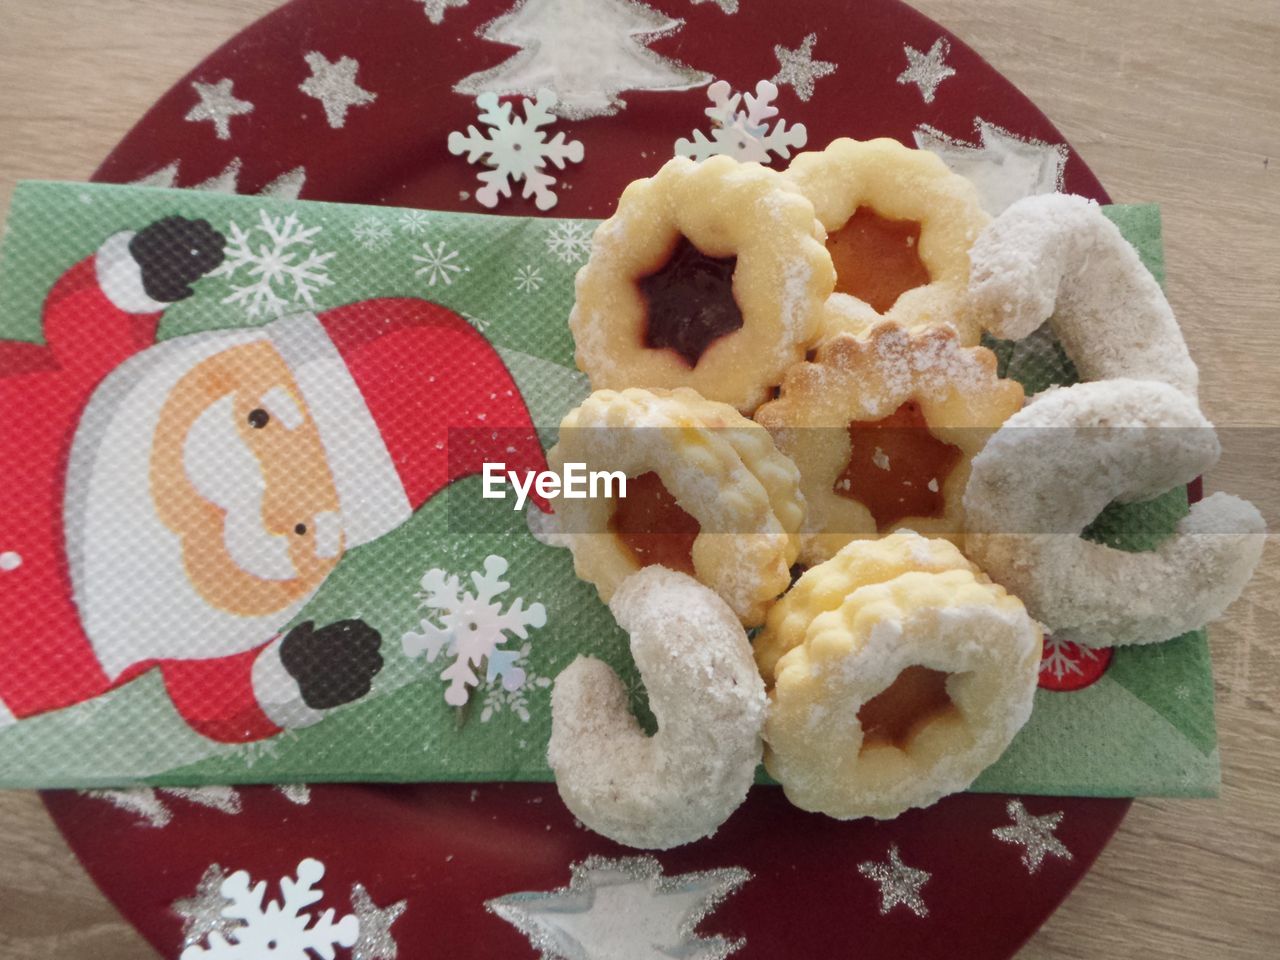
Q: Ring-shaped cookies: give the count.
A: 5